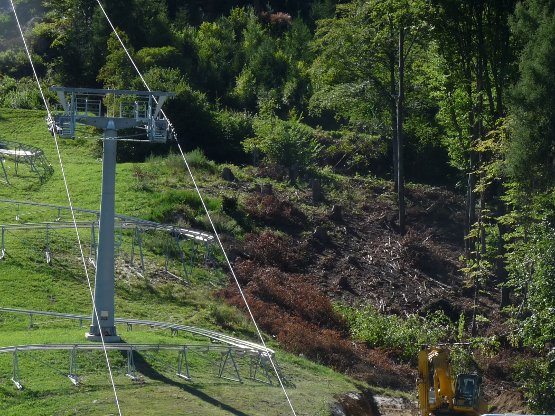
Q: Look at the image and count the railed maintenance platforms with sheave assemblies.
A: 2